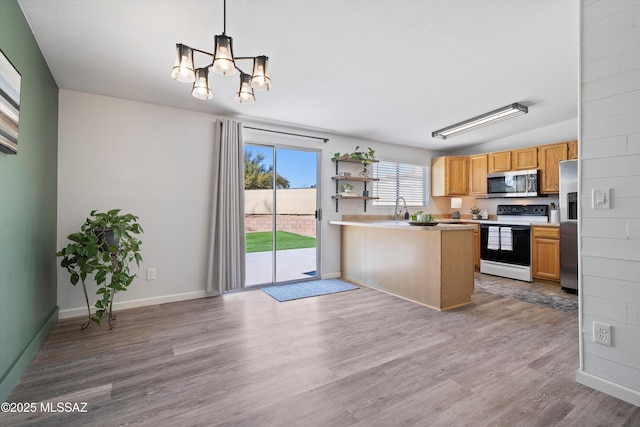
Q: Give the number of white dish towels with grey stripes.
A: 2